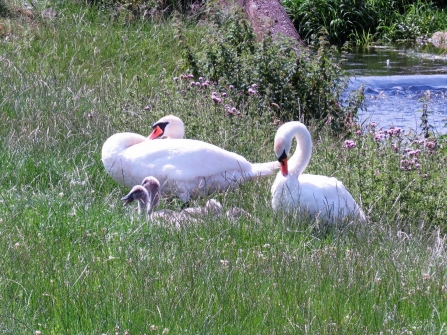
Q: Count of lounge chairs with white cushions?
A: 0